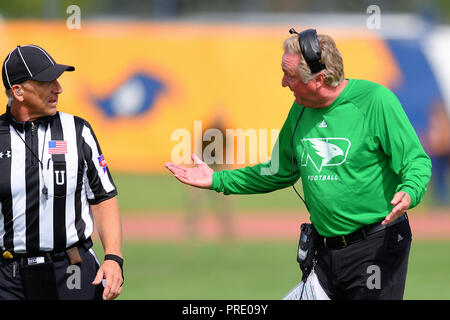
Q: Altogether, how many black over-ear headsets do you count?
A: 1